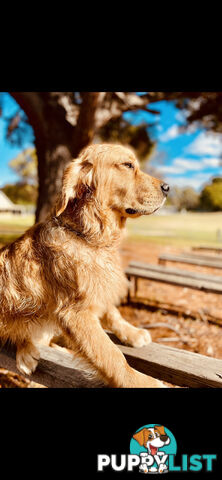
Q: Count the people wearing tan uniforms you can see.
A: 0